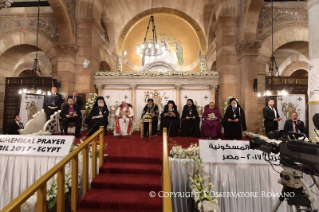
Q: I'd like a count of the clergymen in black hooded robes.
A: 5